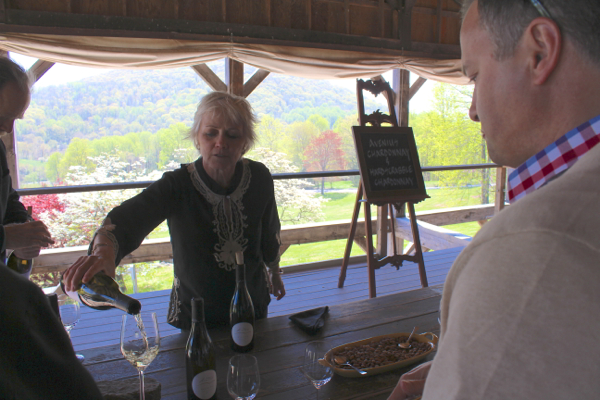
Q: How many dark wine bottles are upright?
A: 2